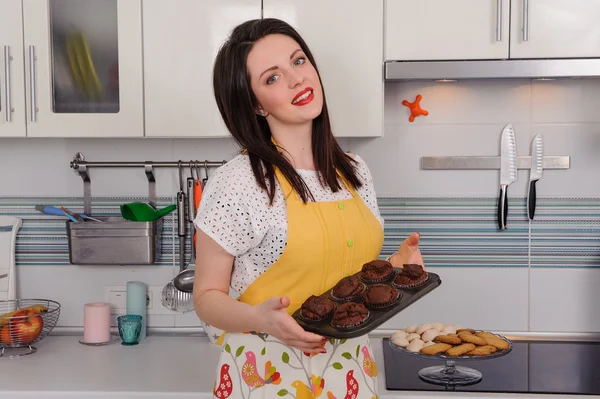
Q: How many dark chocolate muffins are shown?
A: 6